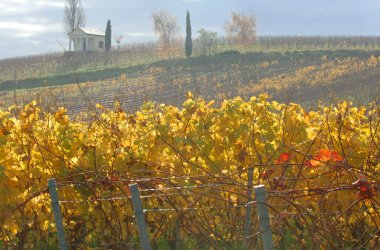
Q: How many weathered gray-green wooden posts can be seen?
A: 4